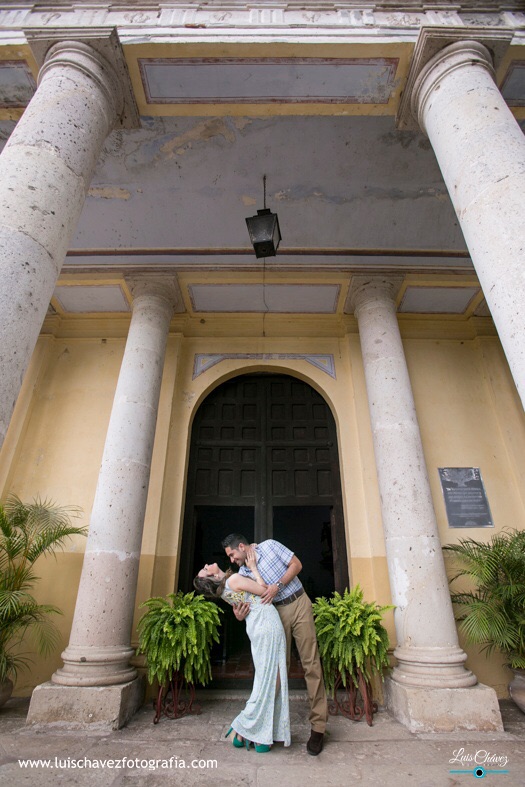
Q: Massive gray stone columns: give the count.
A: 4